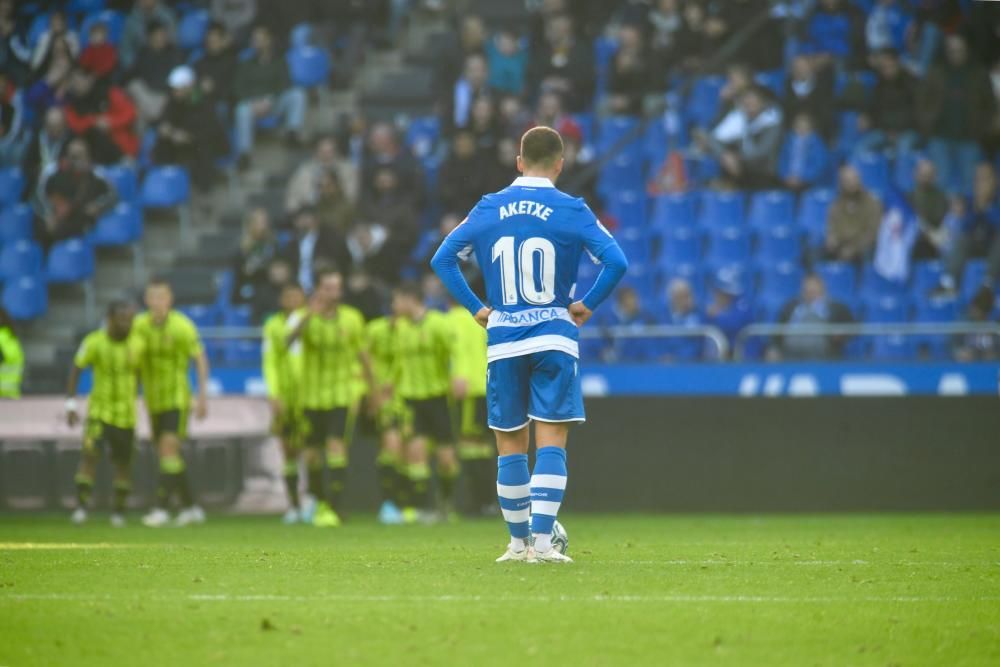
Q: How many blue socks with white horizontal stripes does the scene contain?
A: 2